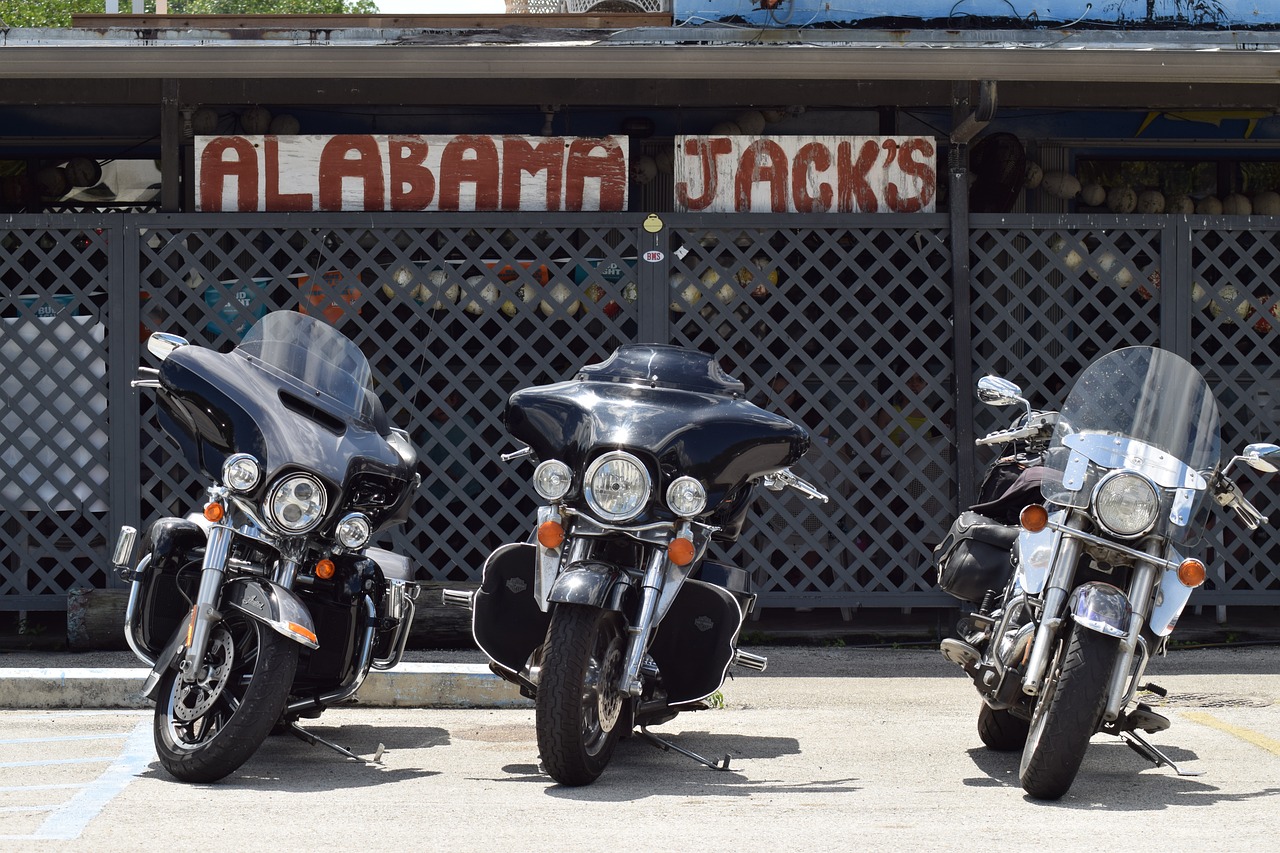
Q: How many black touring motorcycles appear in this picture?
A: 2